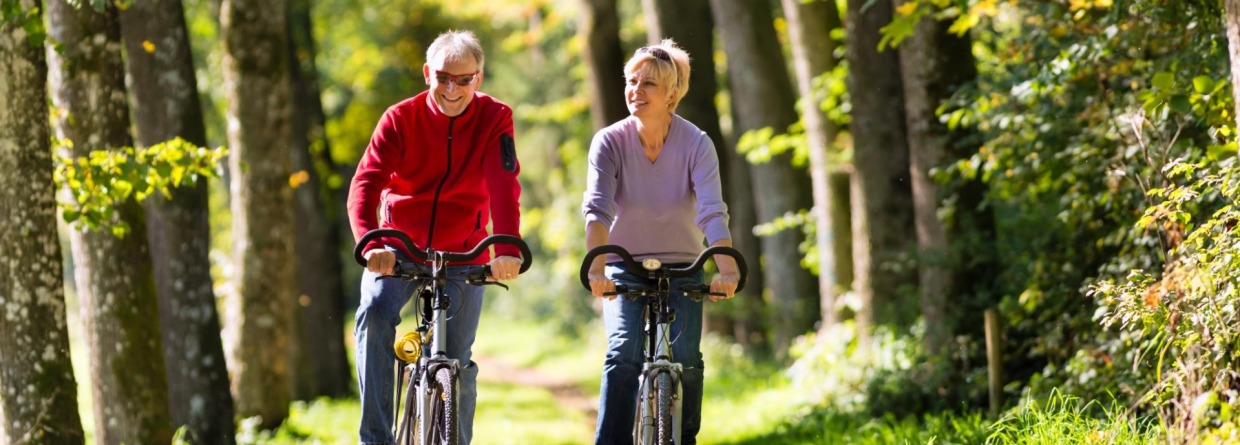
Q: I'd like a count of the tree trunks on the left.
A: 5